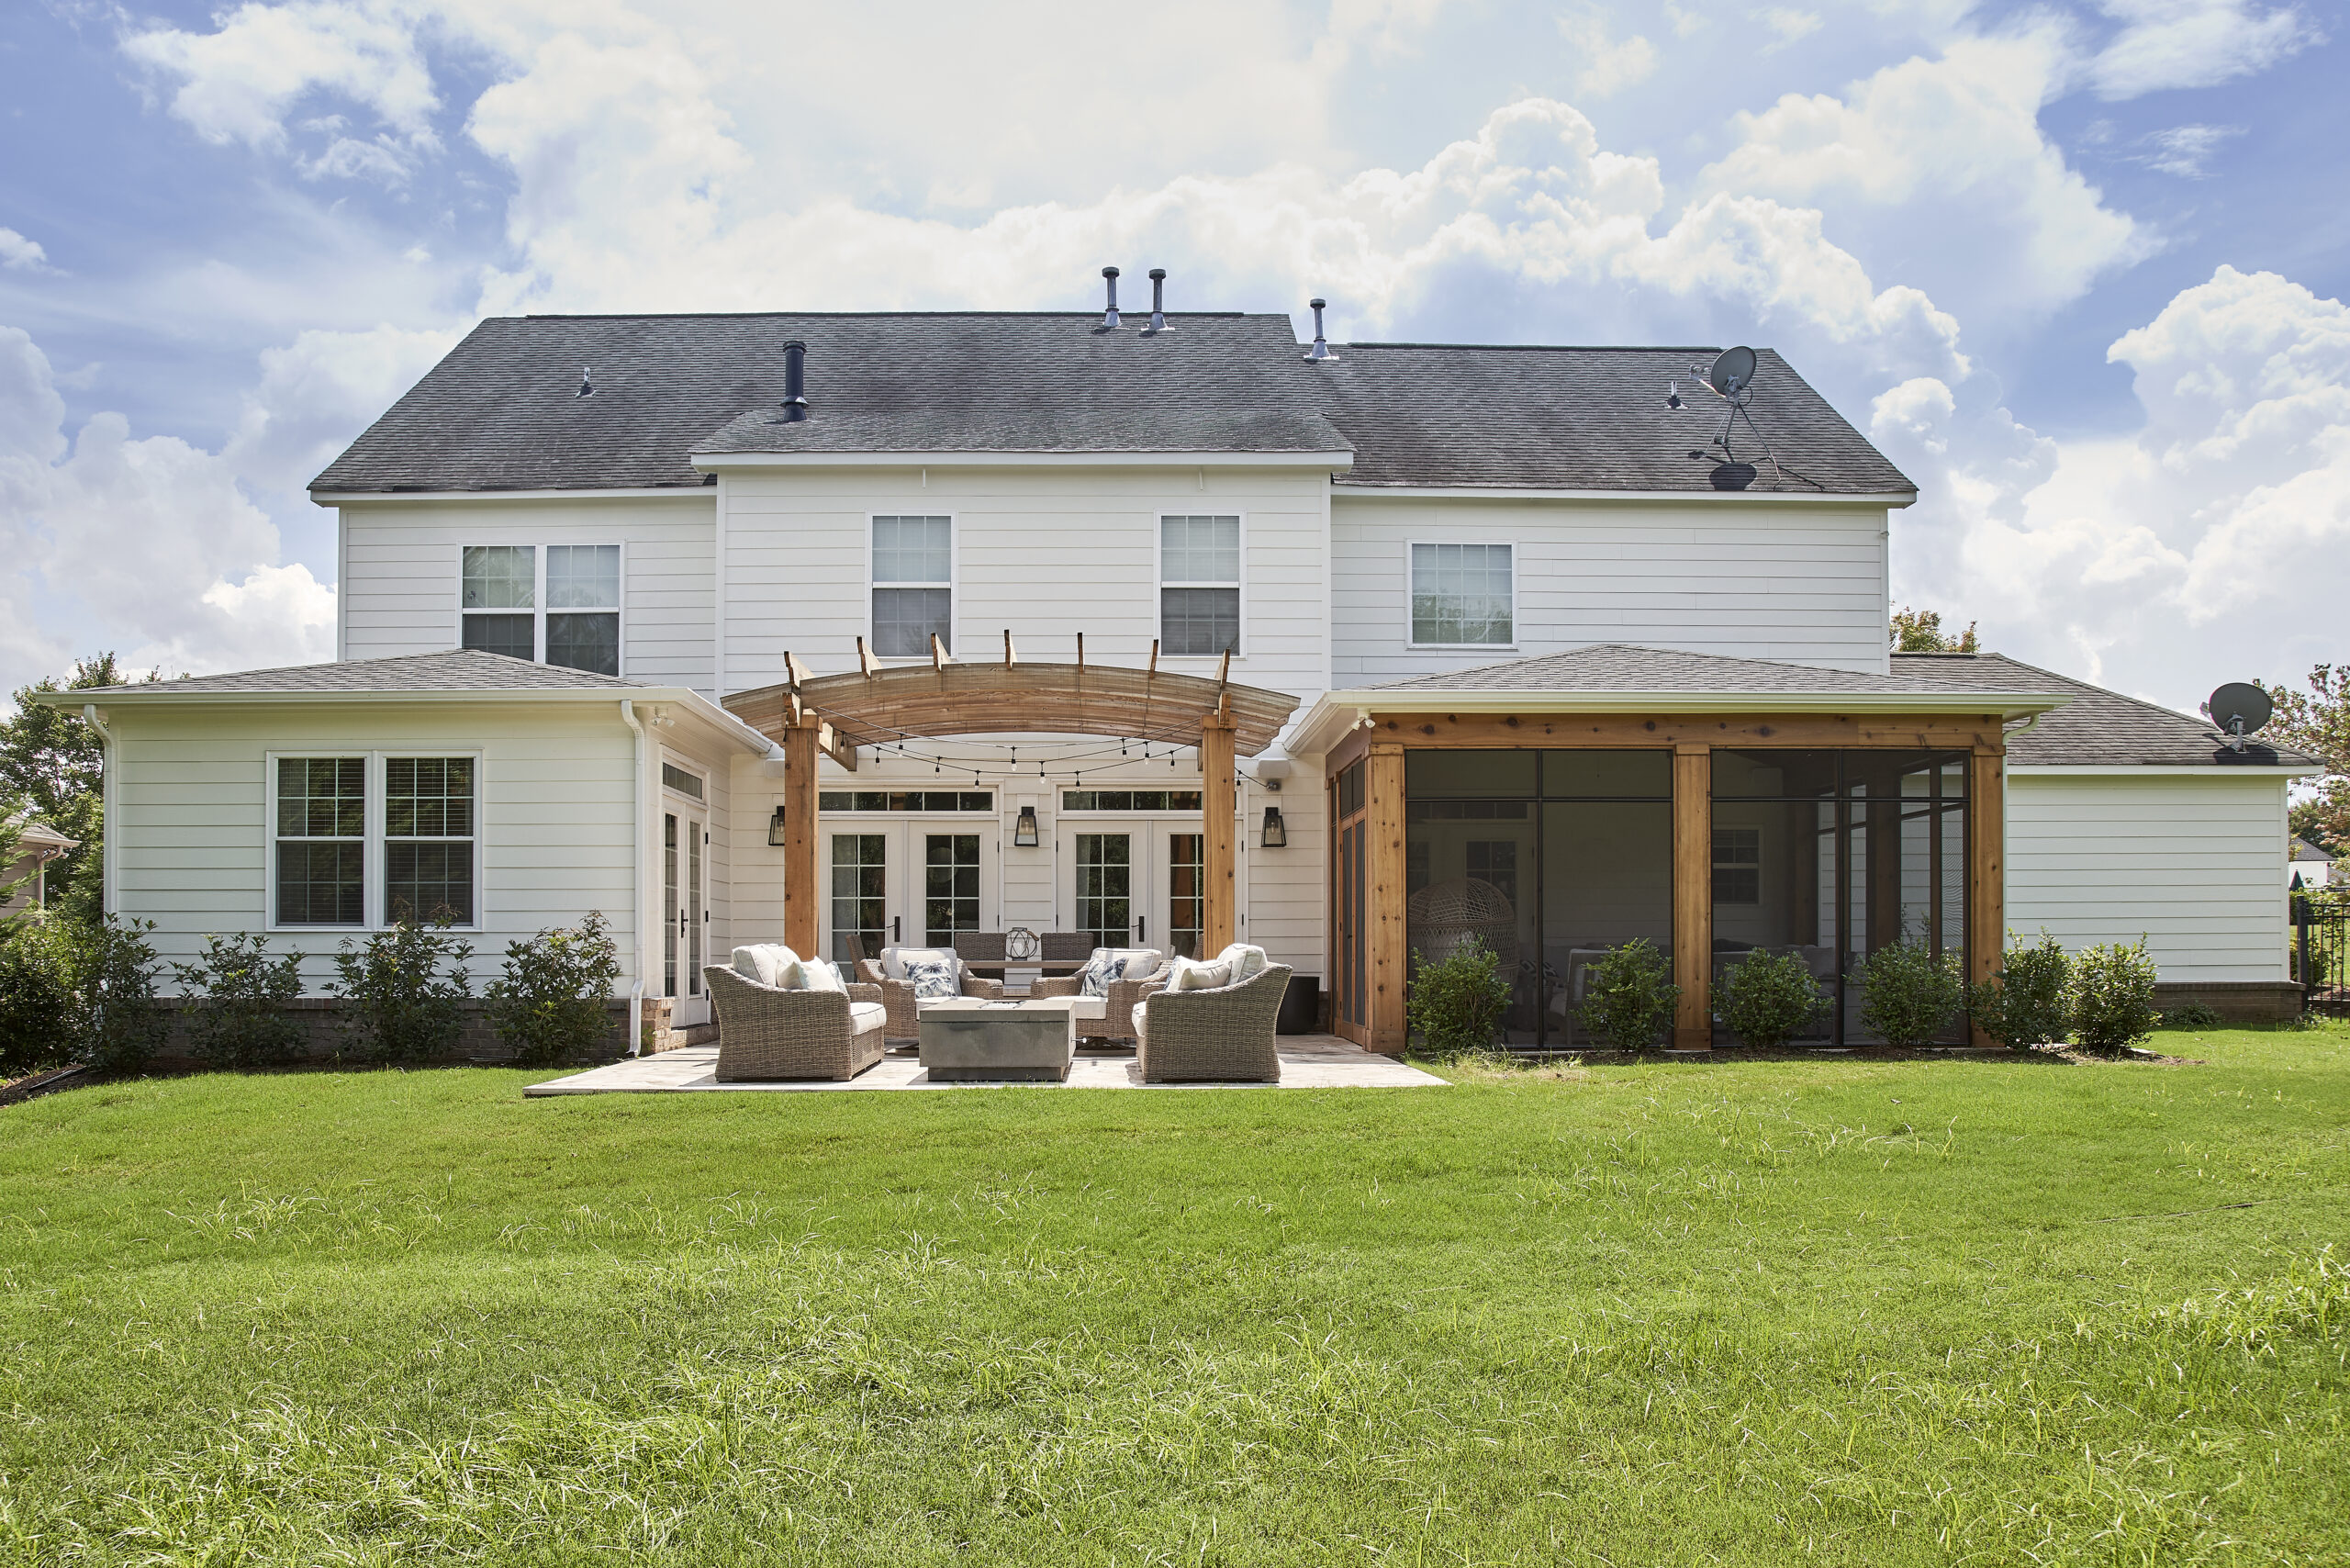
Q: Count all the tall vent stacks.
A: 4